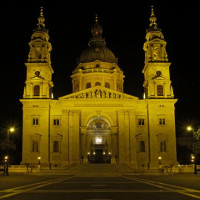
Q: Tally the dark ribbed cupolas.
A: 1